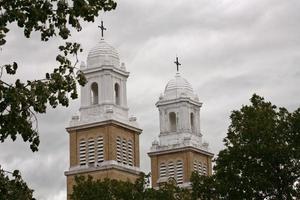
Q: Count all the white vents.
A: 12